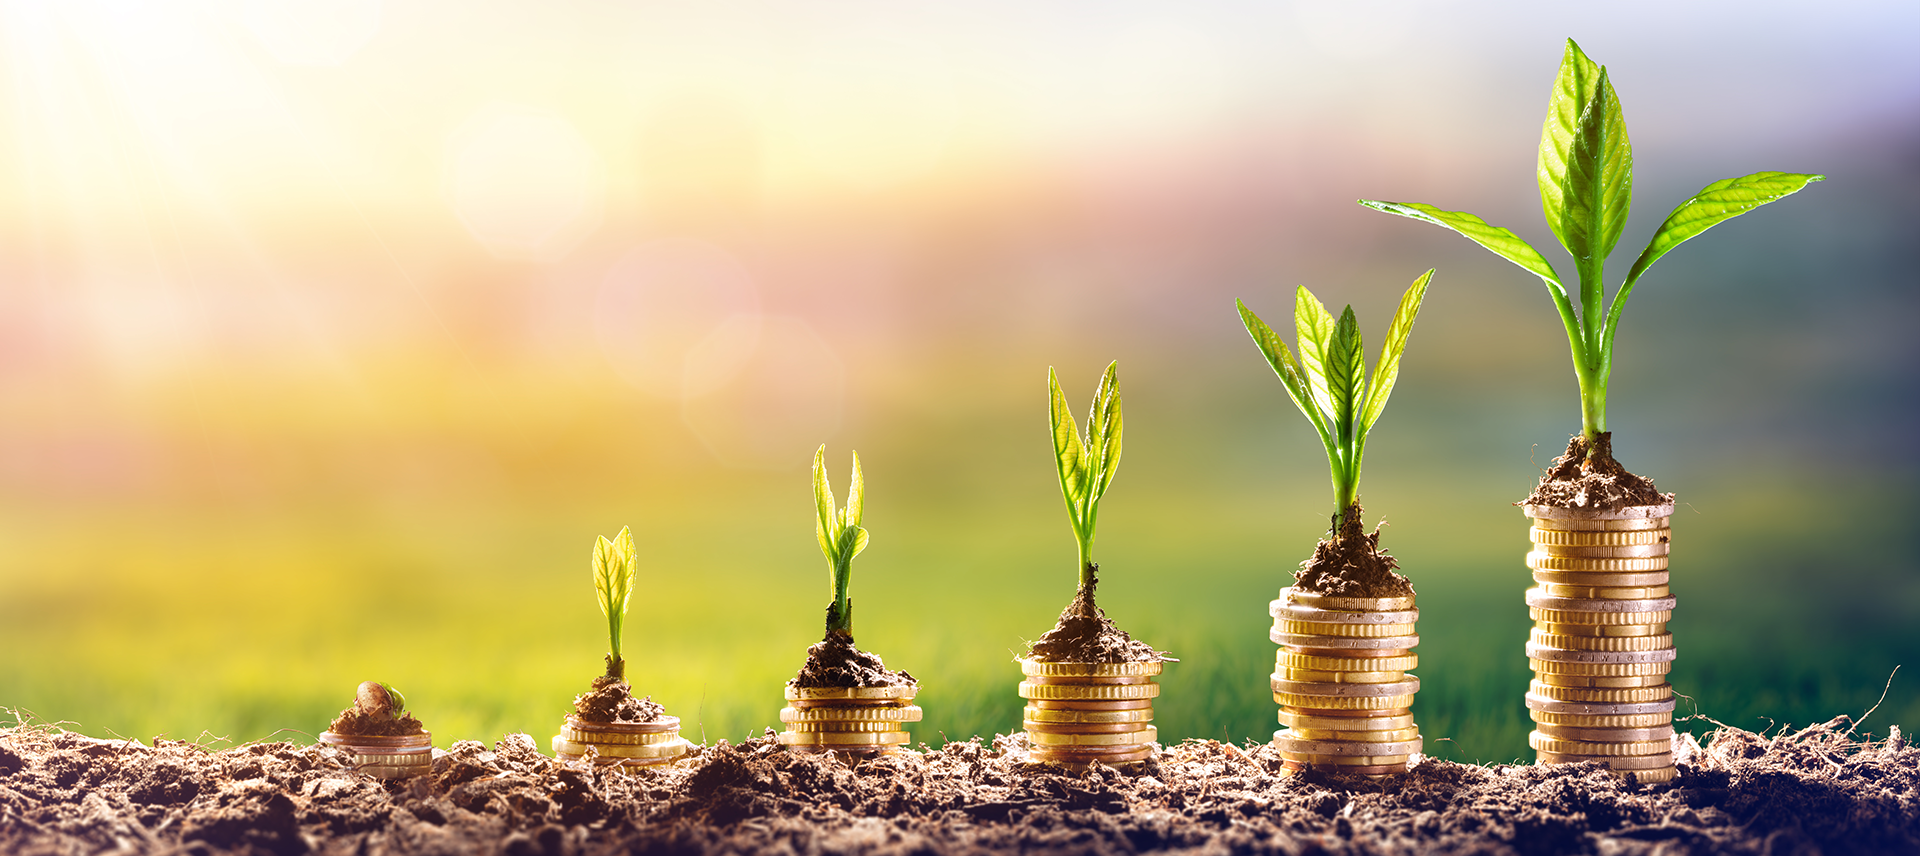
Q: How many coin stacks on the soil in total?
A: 6